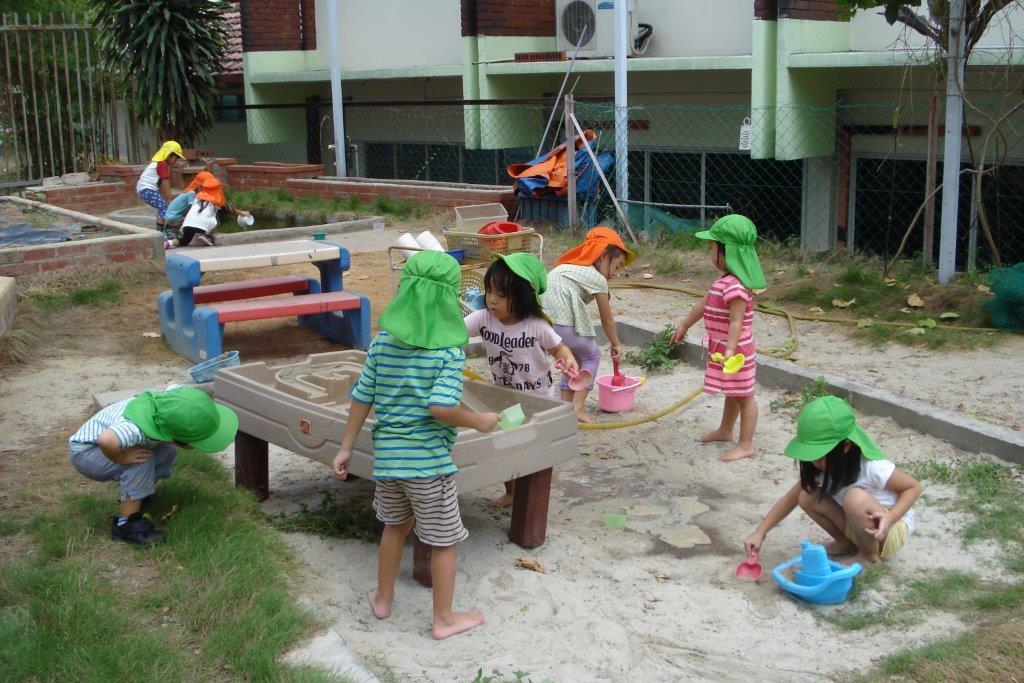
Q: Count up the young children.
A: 9